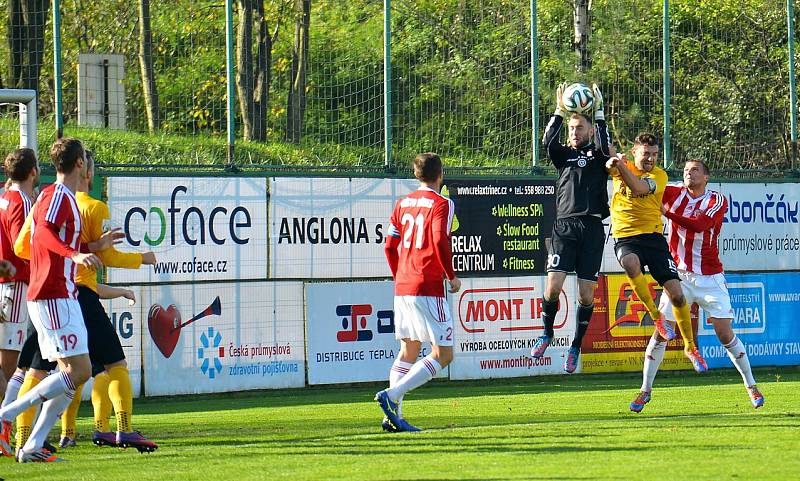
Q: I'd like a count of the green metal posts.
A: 6